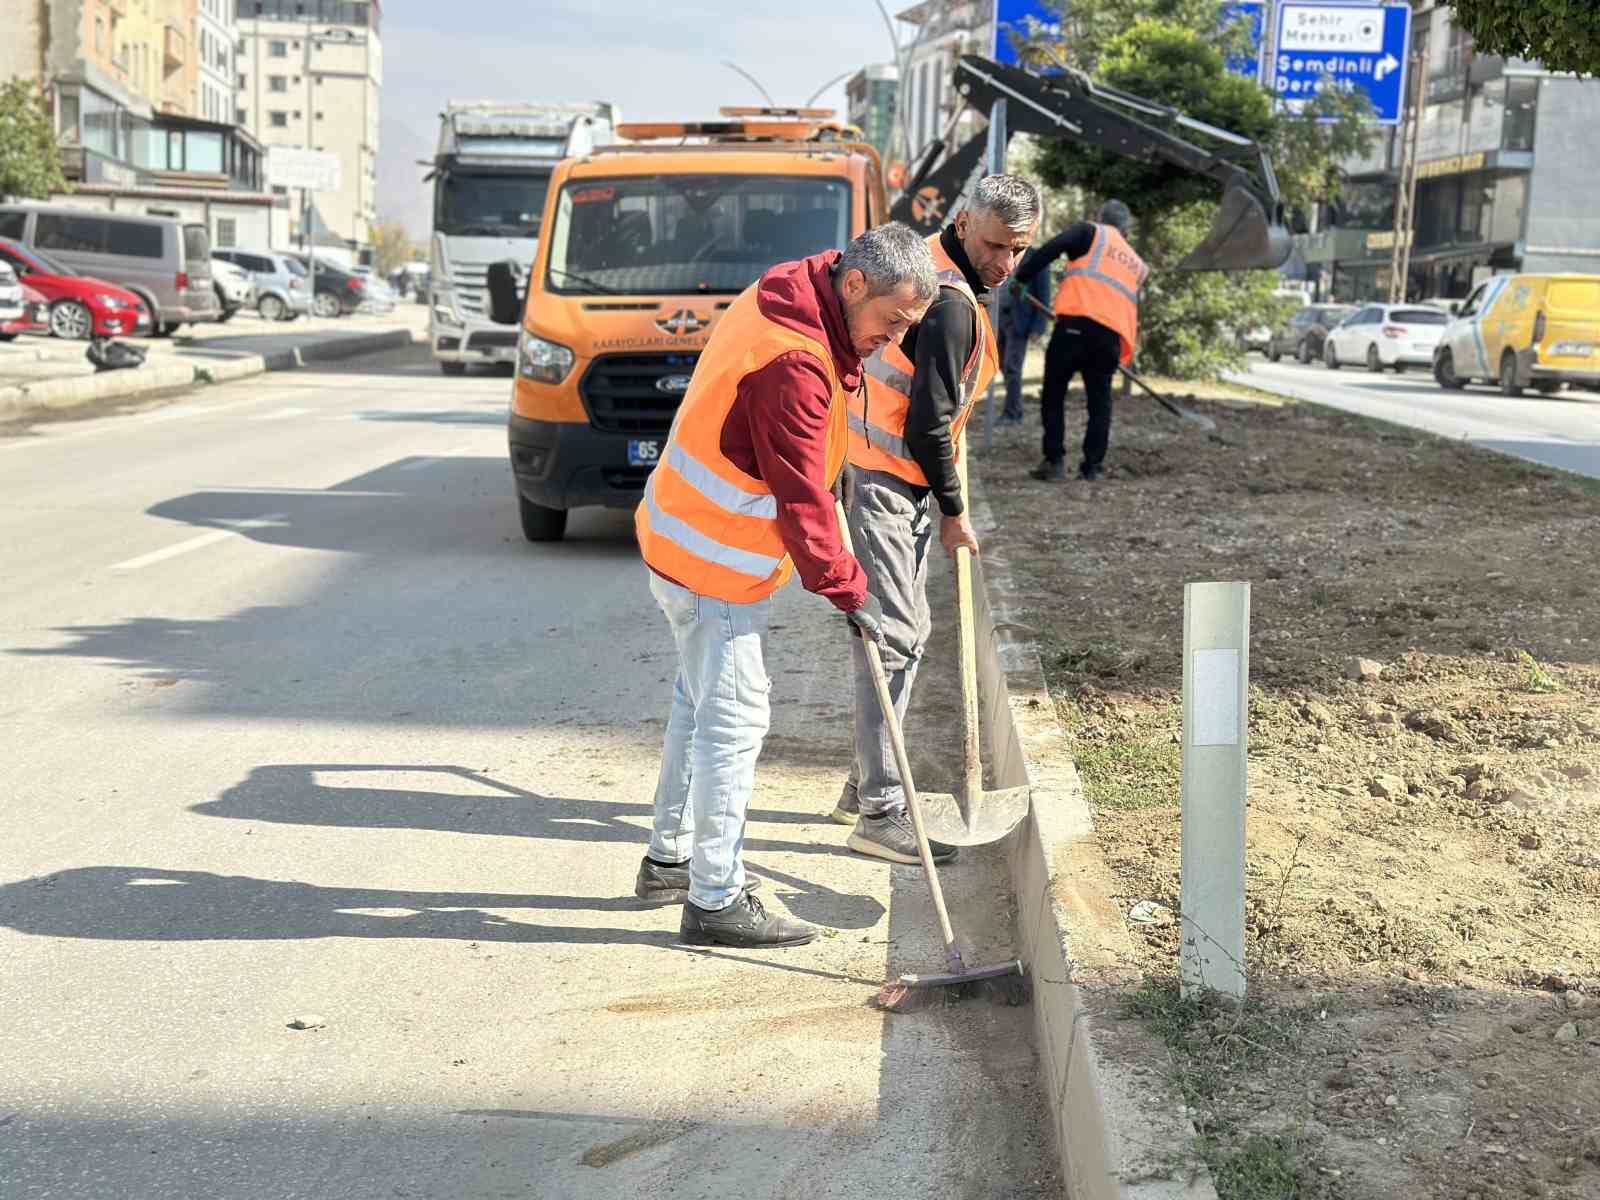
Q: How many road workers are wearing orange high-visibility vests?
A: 3